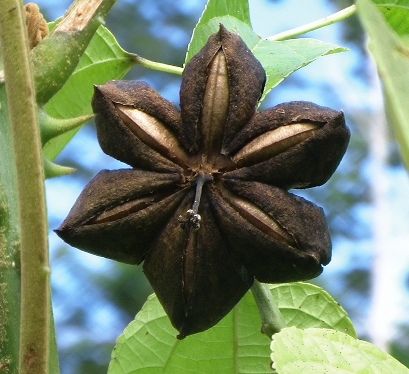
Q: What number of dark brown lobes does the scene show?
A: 6